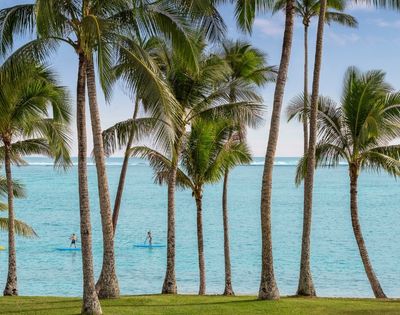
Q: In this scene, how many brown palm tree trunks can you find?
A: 11